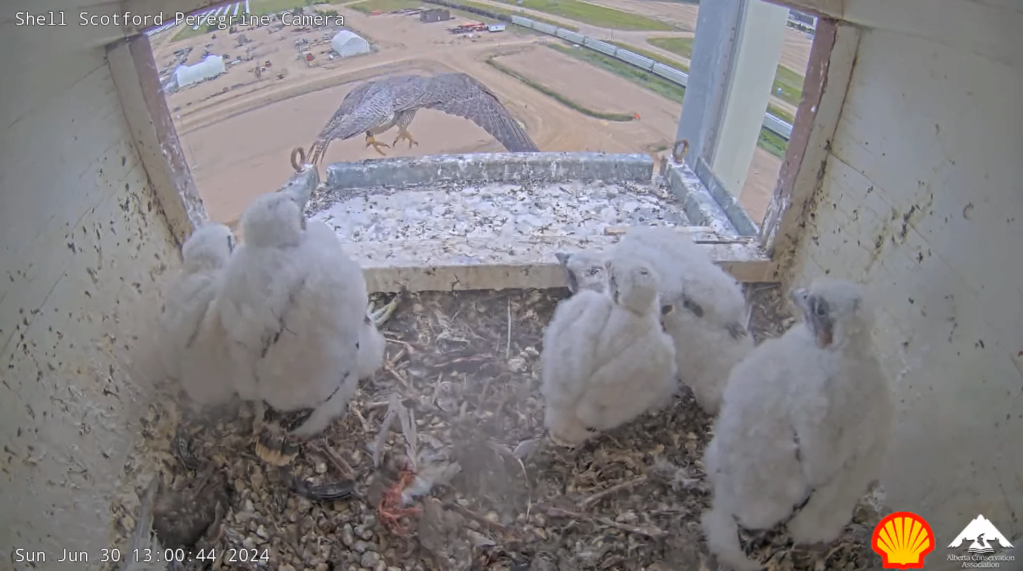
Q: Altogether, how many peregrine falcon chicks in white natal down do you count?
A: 5